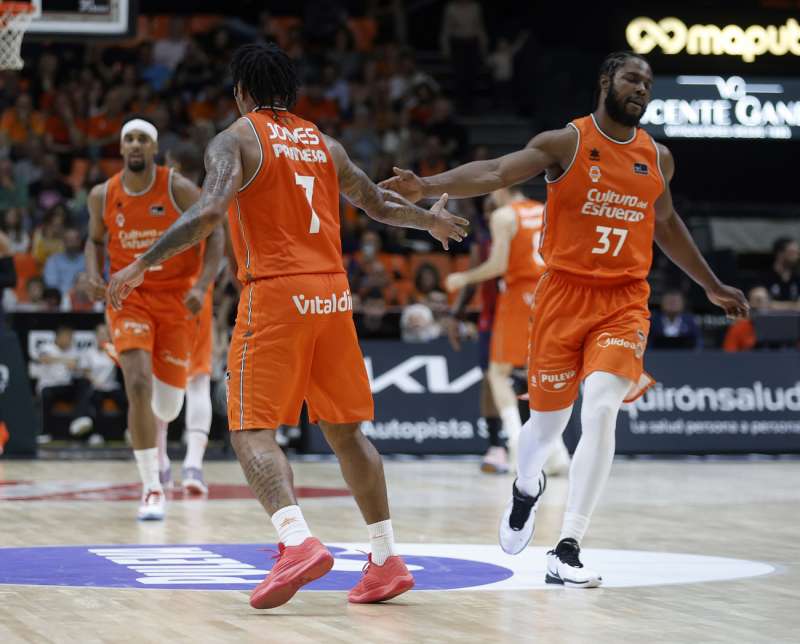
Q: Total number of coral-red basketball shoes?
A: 2